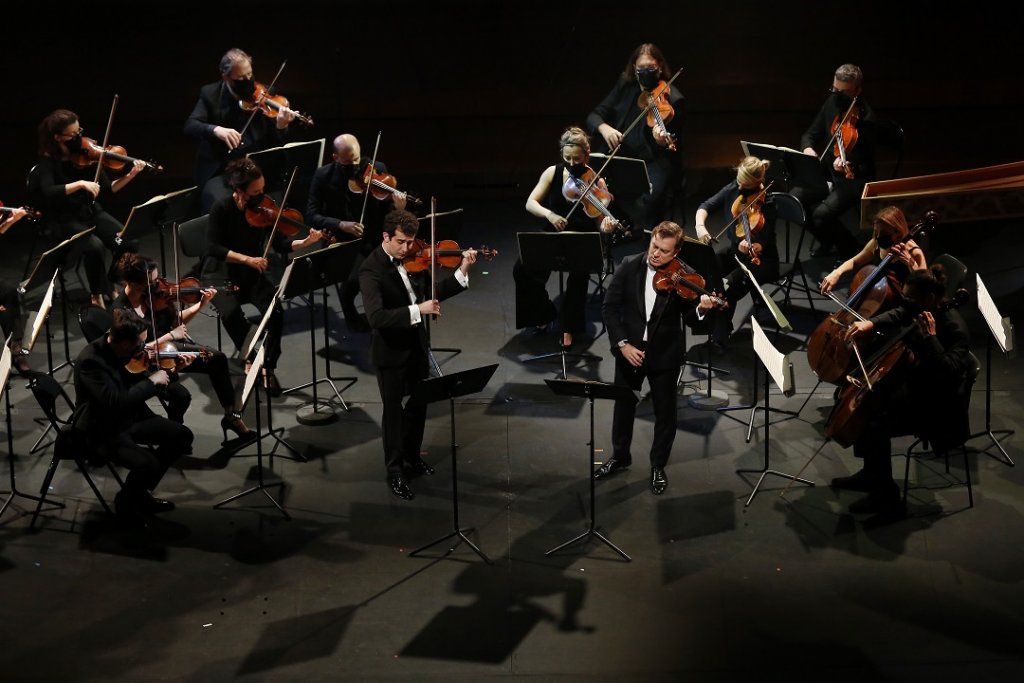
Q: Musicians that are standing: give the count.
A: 2